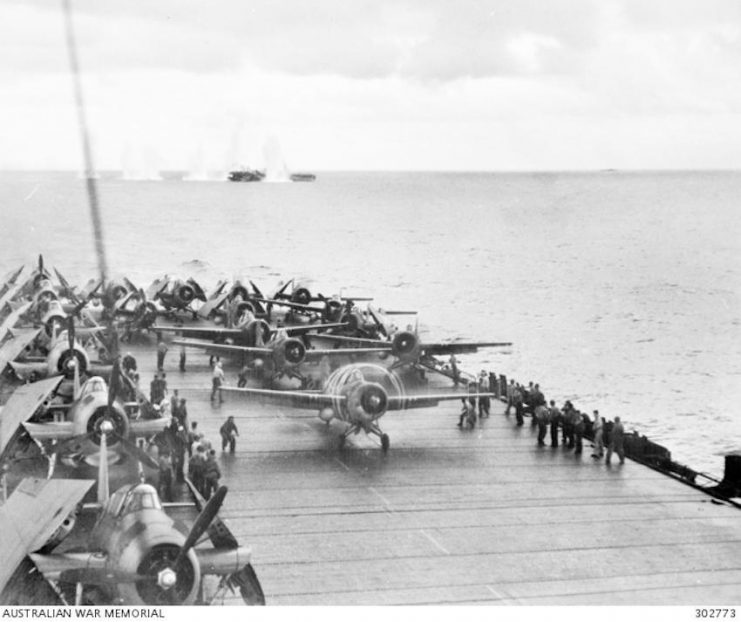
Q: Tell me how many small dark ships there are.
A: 2